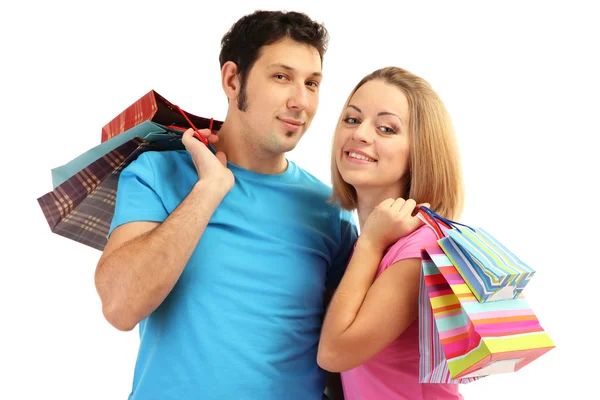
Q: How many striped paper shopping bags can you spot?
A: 3